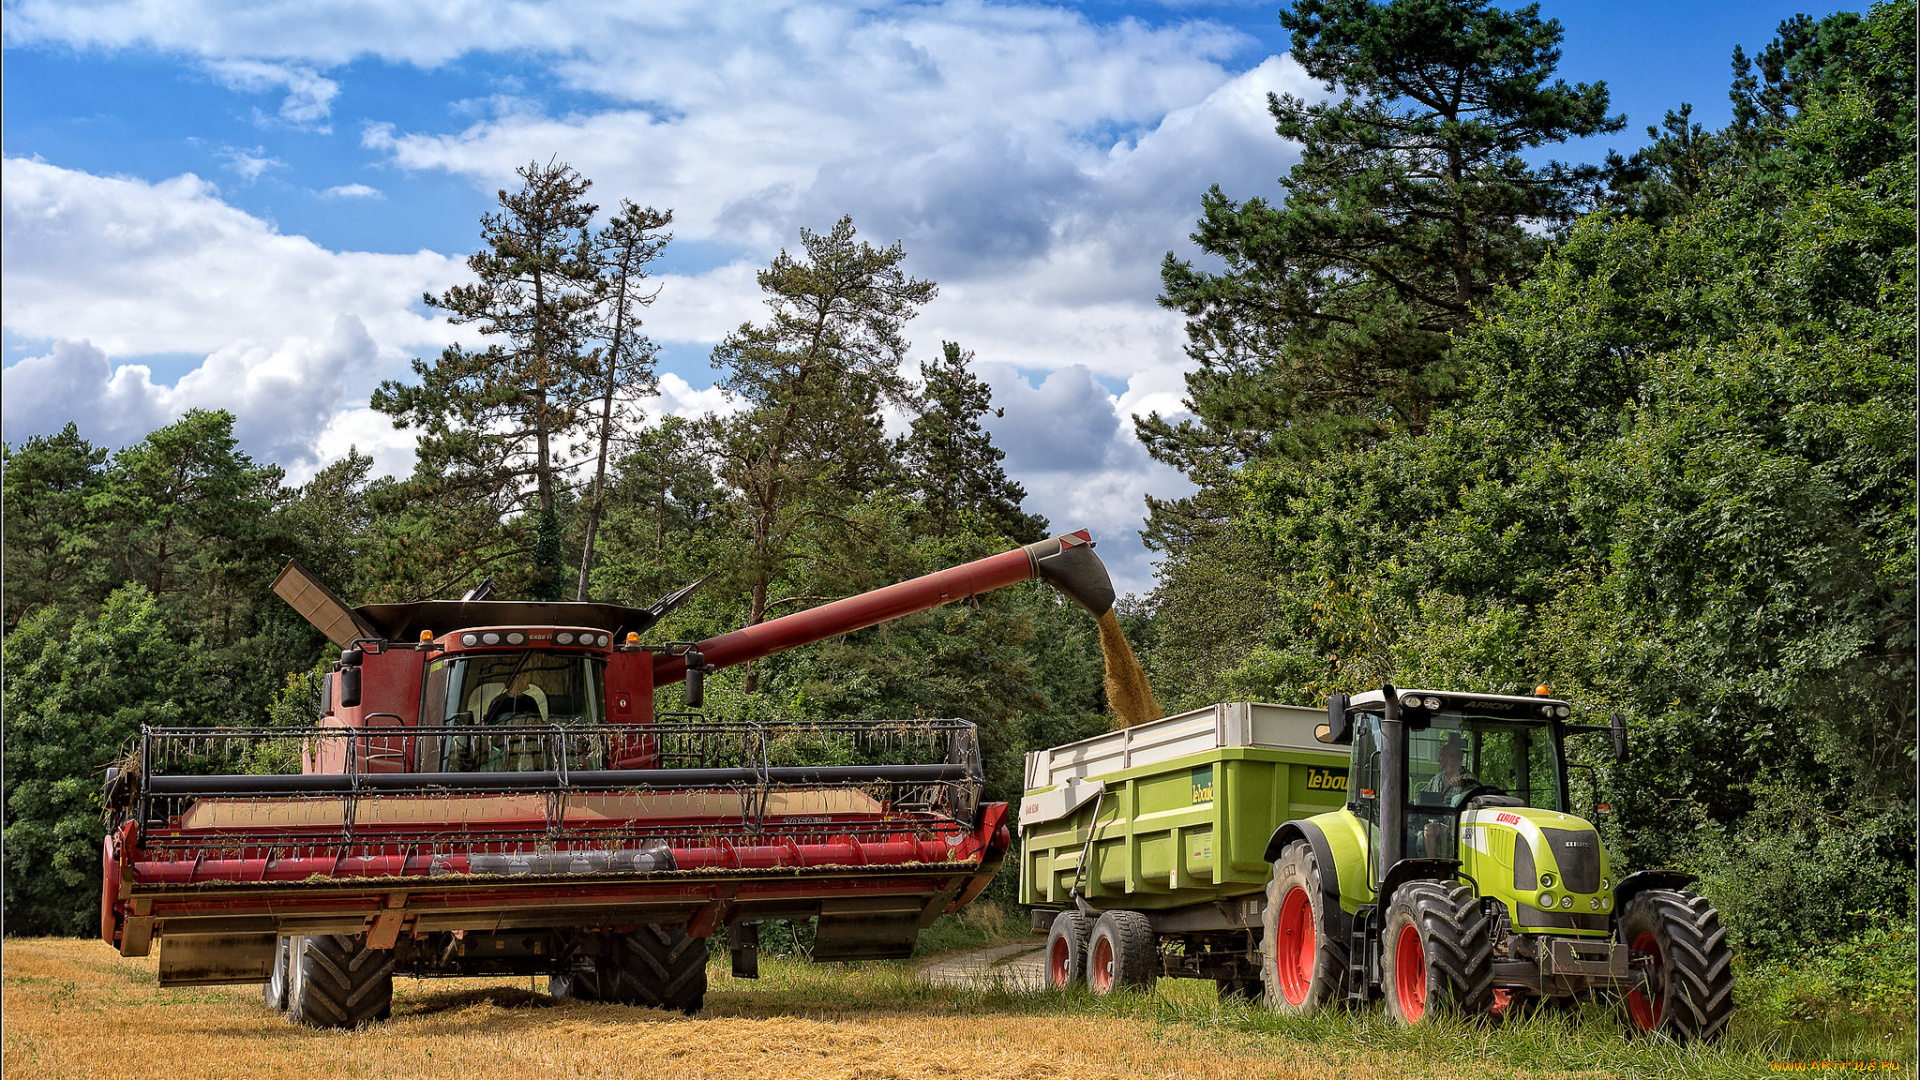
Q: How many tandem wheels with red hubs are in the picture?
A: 2